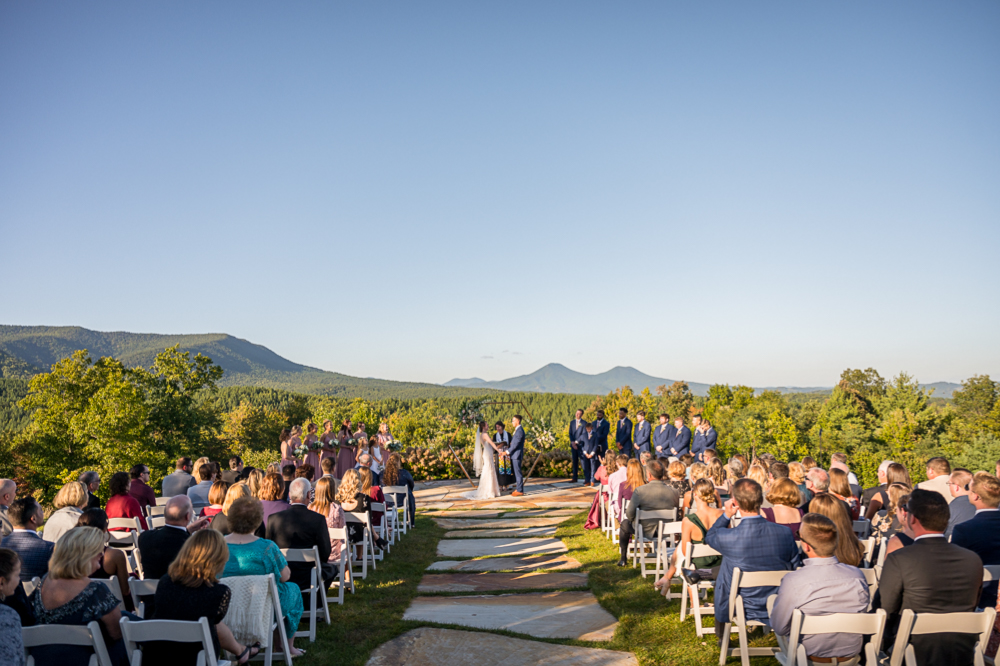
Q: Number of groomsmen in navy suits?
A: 9